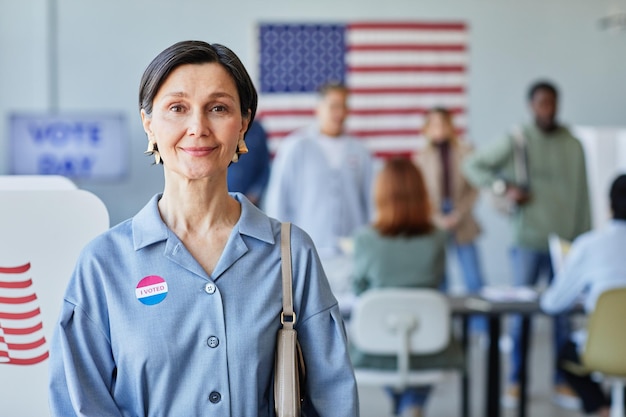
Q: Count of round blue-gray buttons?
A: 3